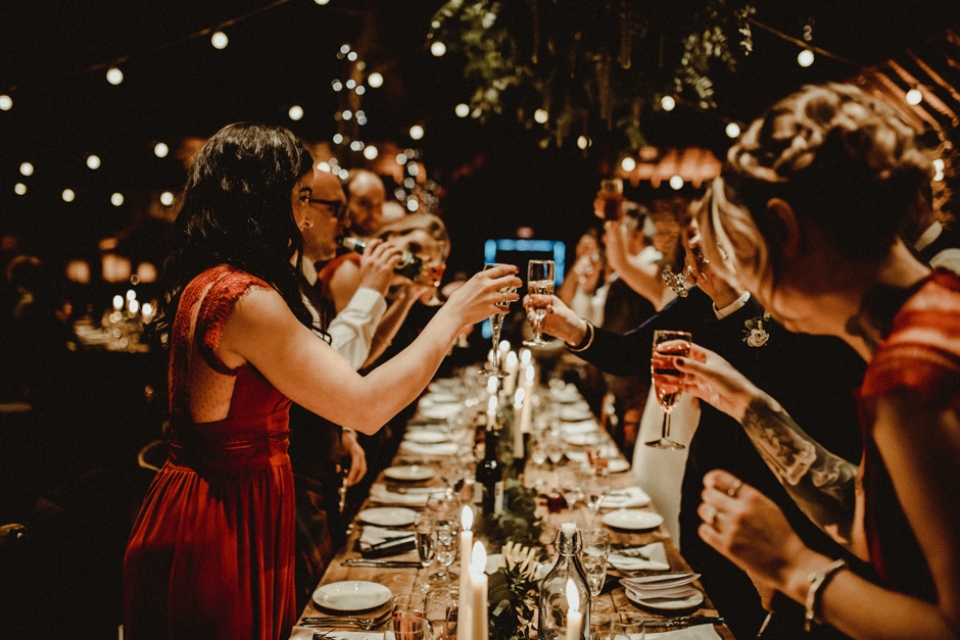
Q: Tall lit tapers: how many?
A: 11